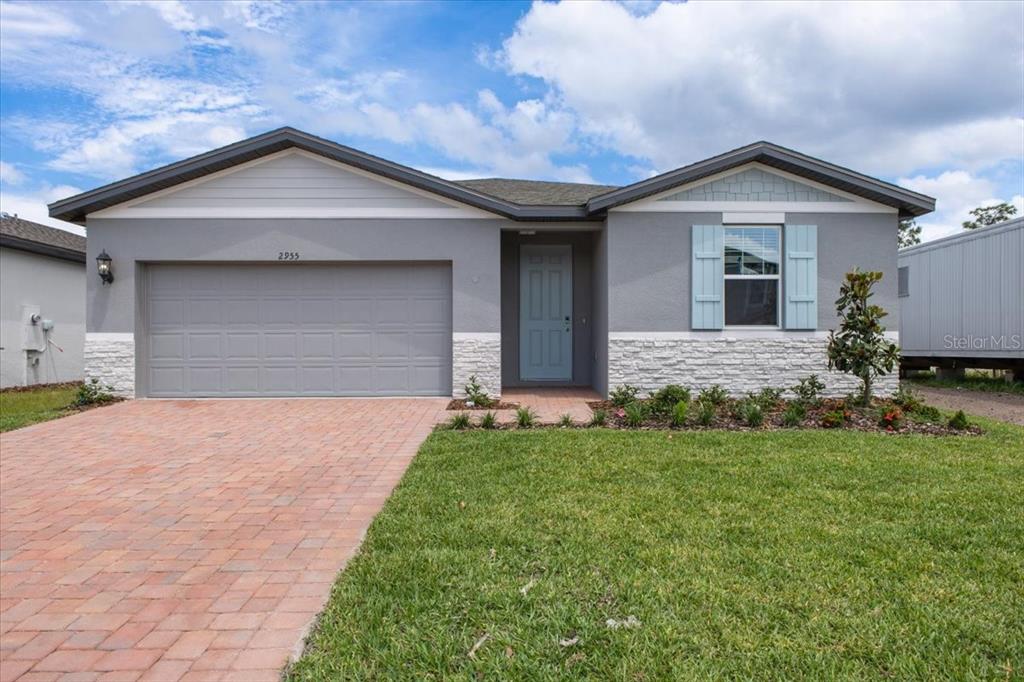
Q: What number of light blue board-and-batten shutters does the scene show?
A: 2